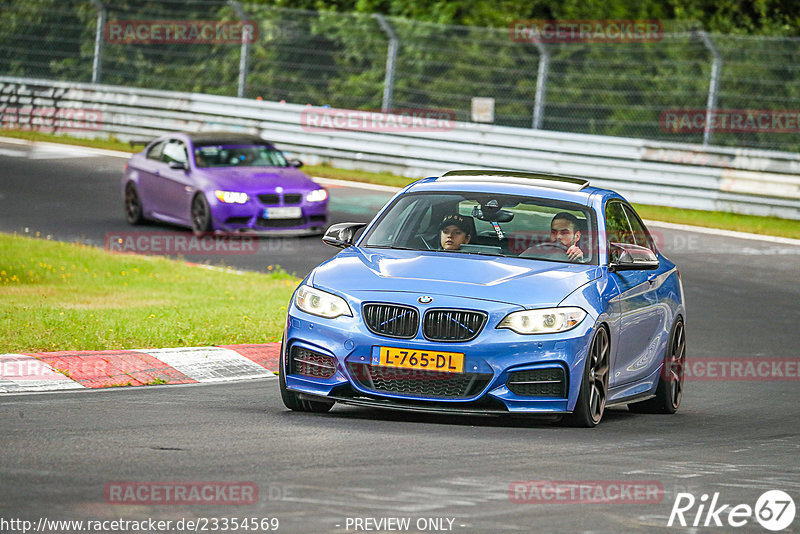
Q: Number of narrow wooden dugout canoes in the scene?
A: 0